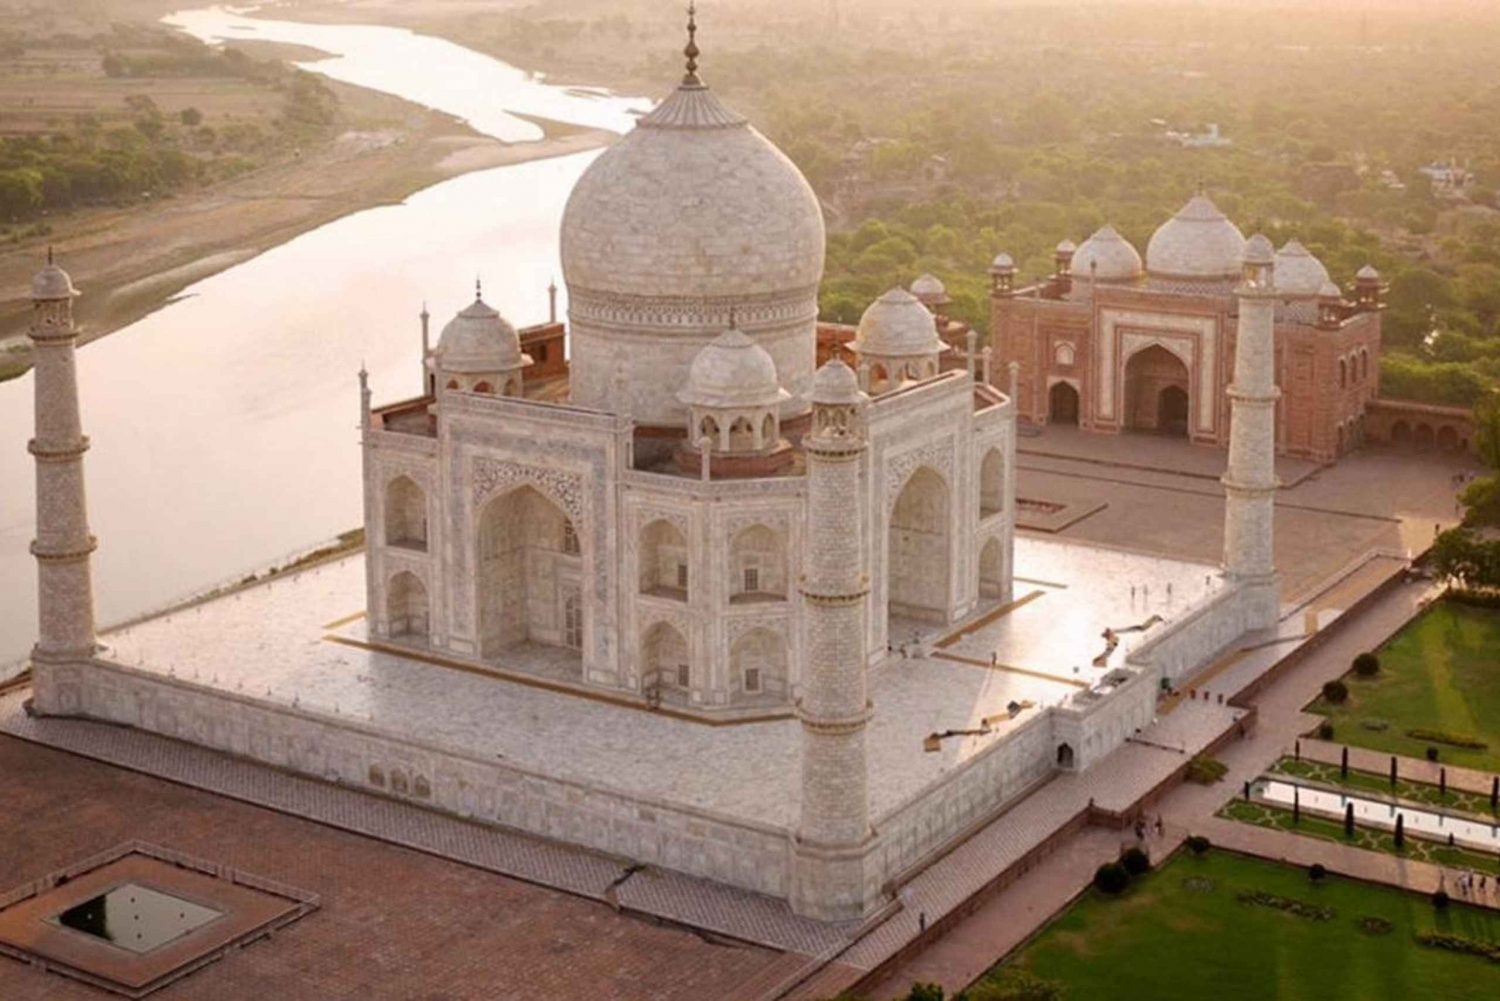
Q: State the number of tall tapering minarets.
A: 3